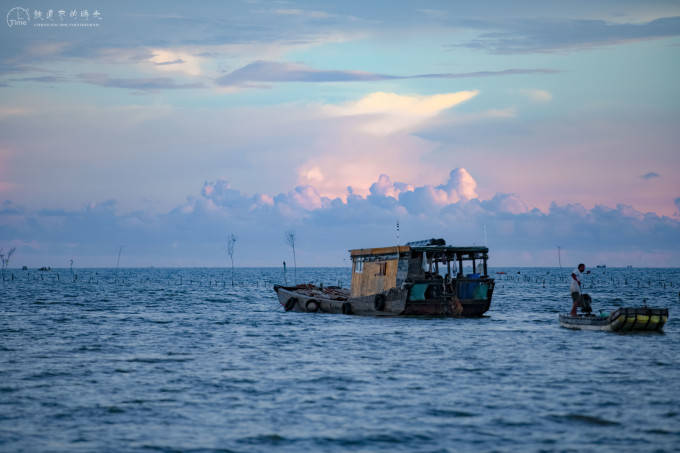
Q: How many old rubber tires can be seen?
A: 4